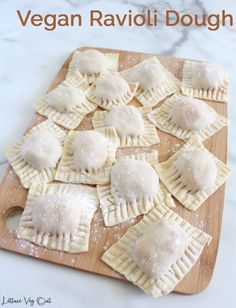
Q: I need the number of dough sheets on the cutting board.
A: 13